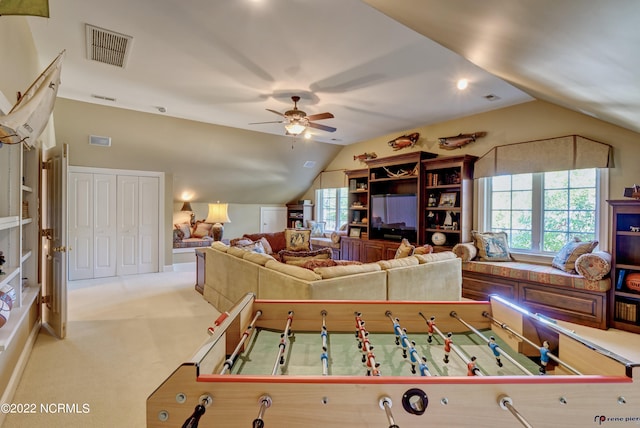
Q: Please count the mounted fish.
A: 3